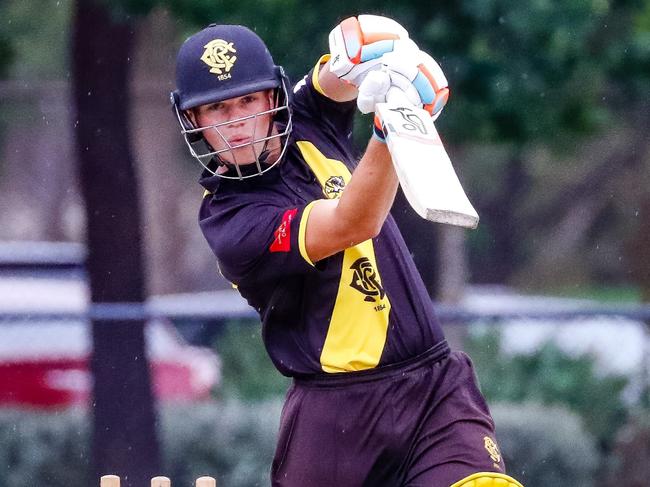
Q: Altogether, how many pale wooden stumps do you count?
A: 3